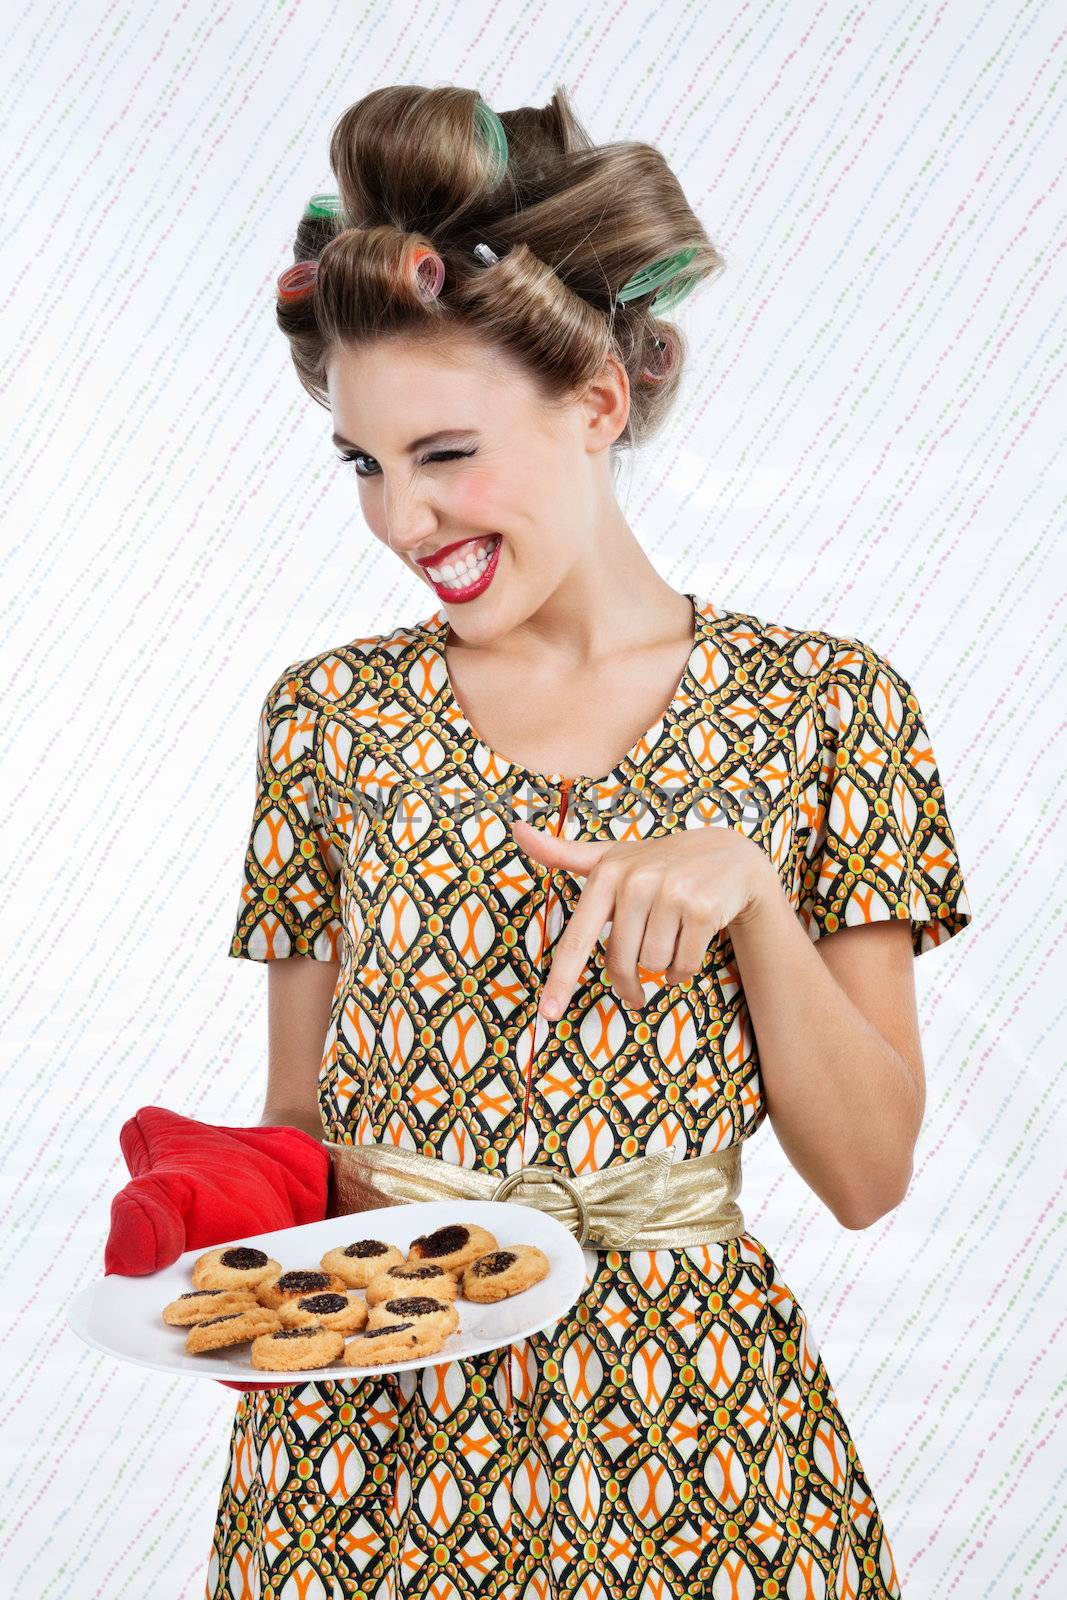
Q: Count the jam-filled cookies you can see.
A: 12